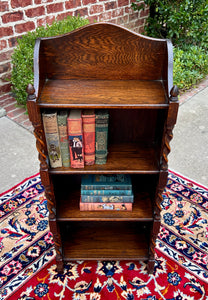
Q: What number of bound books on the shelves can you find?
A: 9